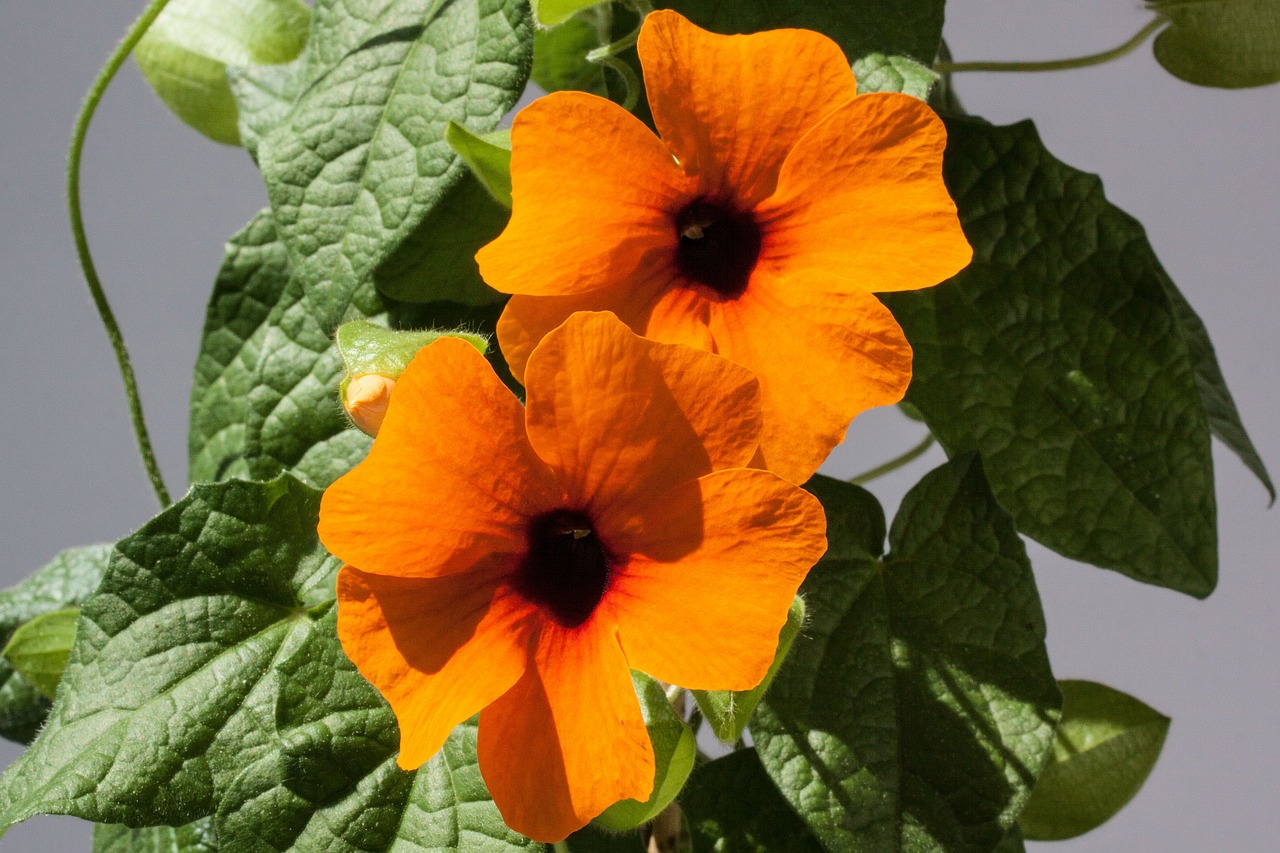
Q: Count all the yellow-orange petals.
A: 10